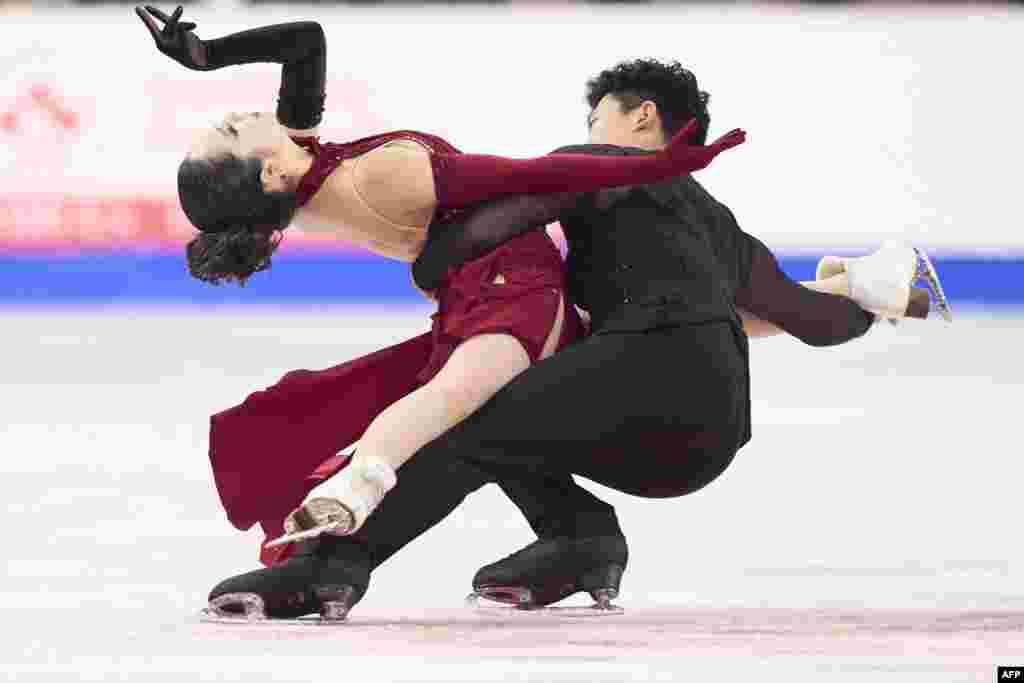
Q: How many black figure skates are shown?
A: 2